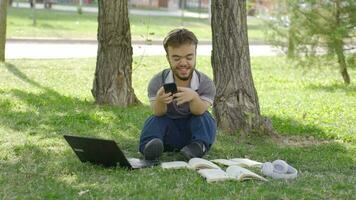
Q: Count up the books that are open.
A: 3